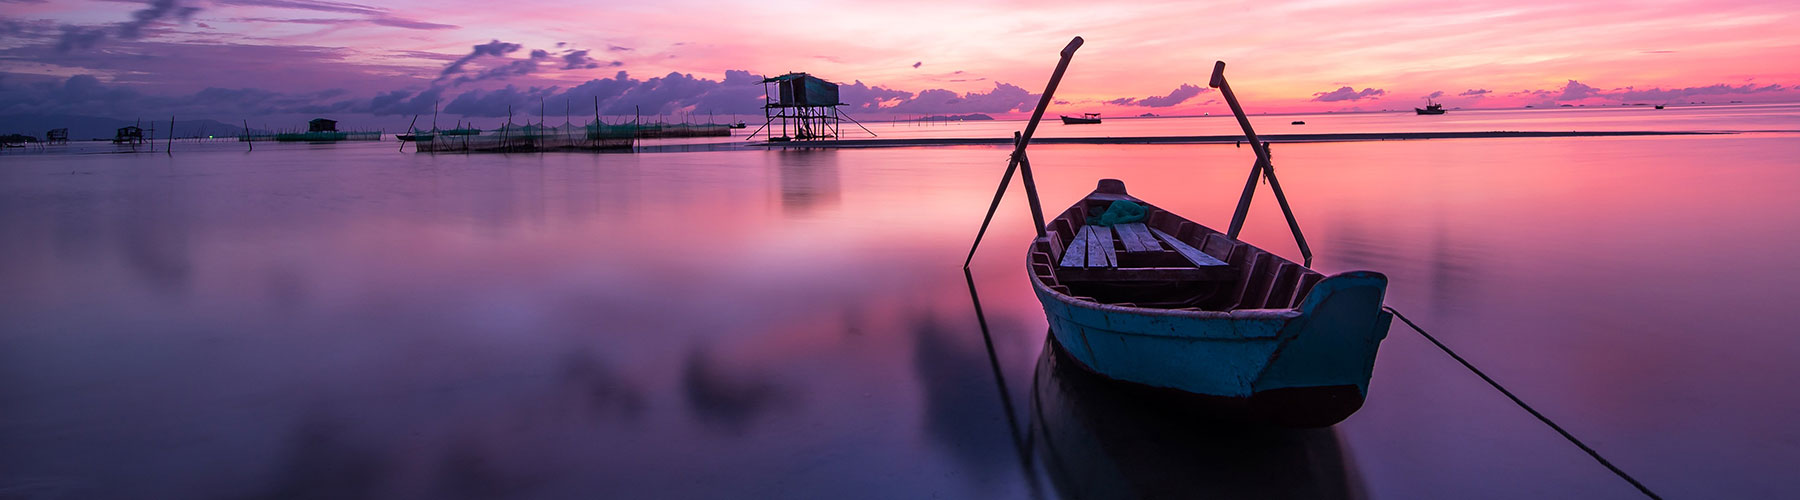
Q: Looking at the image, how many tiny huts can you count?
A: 4